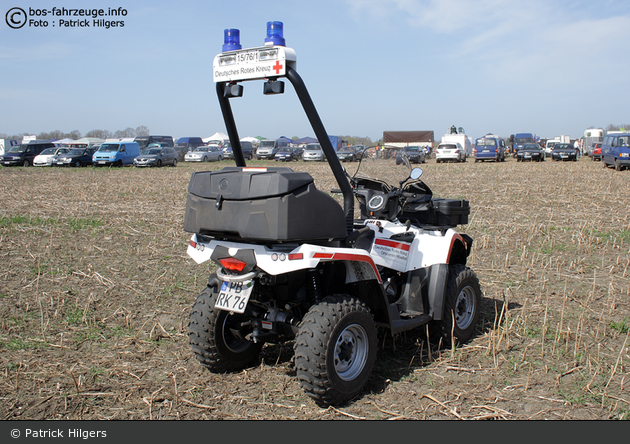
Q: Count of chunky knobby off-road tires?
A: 3